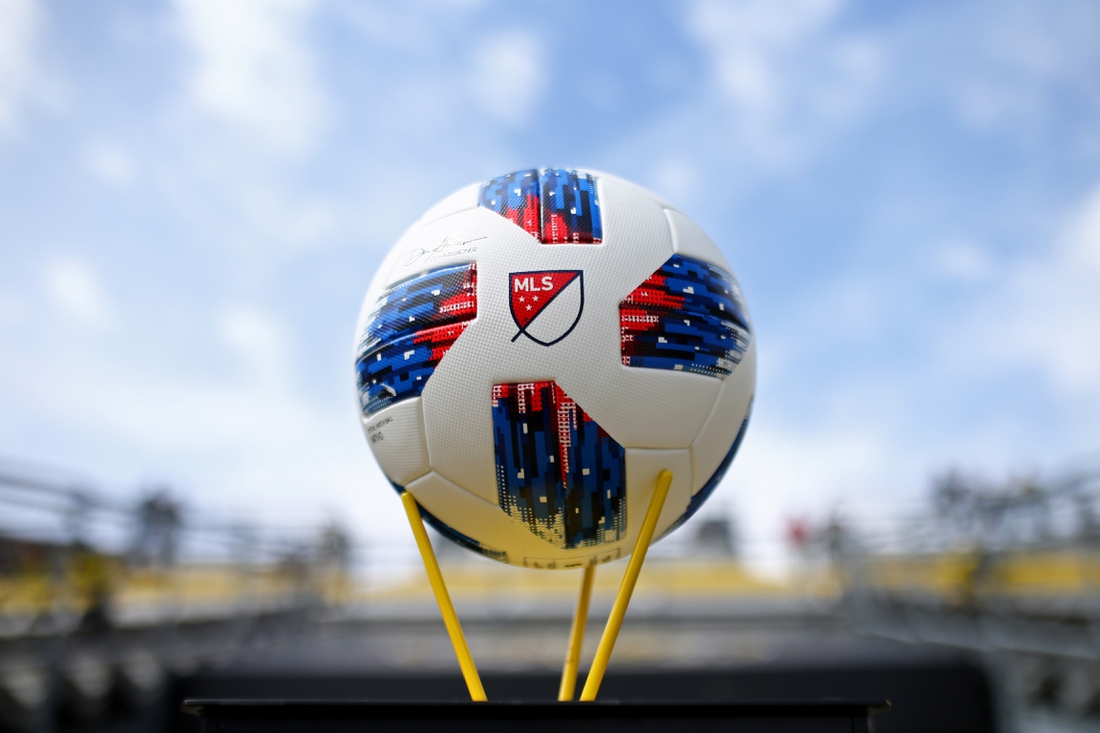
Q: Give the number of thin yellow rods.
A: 3